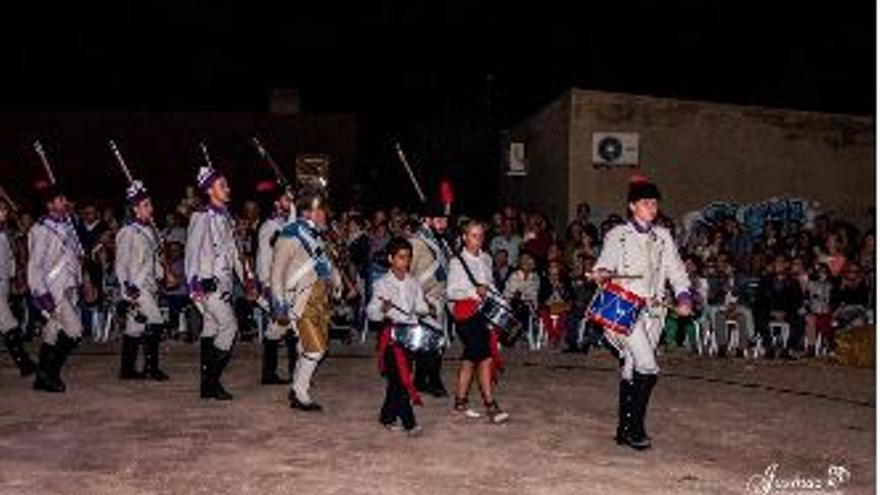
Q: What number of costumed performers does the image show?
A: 10